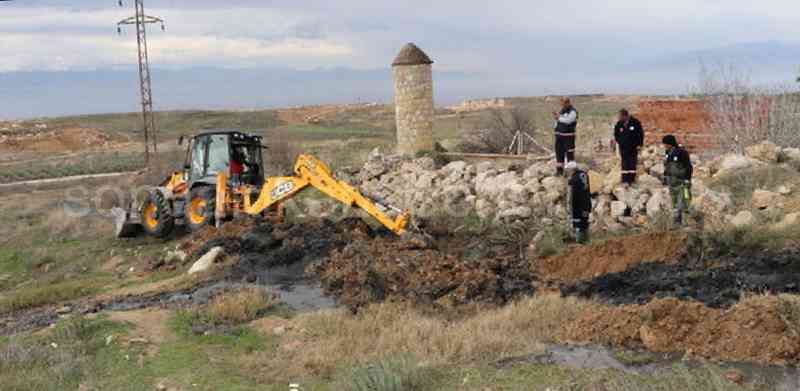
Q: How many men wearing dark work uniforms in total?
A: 4